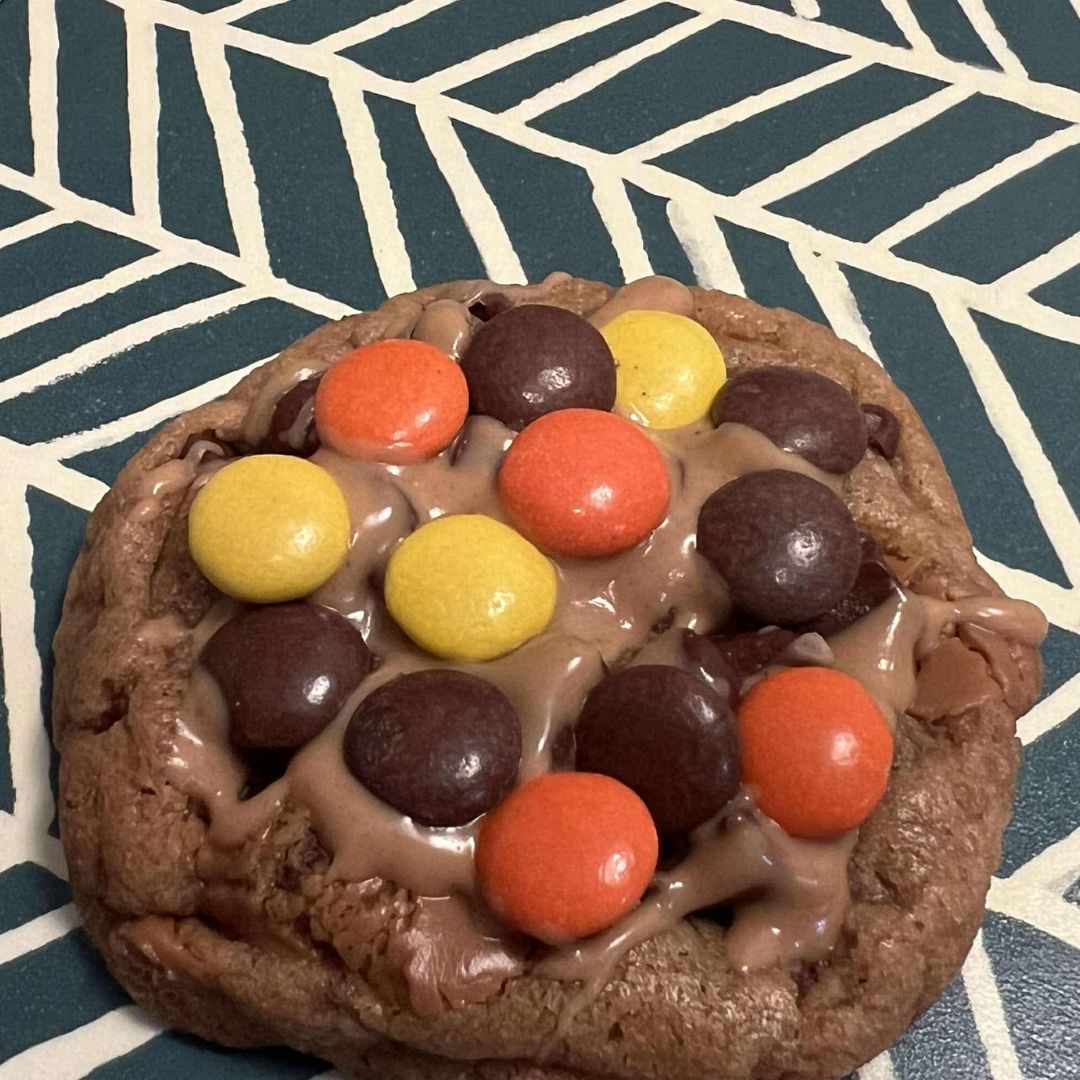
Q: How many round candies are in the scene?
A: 13